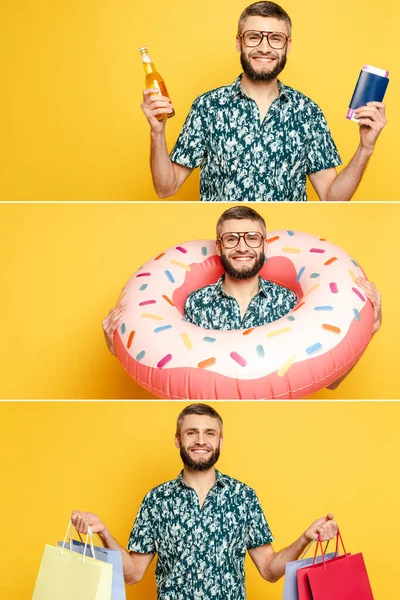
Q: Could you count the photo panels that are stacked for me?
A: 3